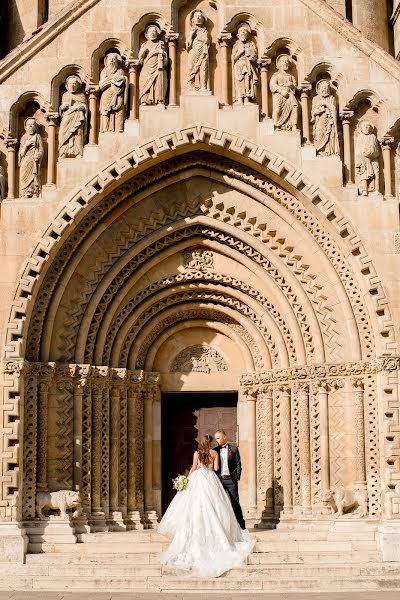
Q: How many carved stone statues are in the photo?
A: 11